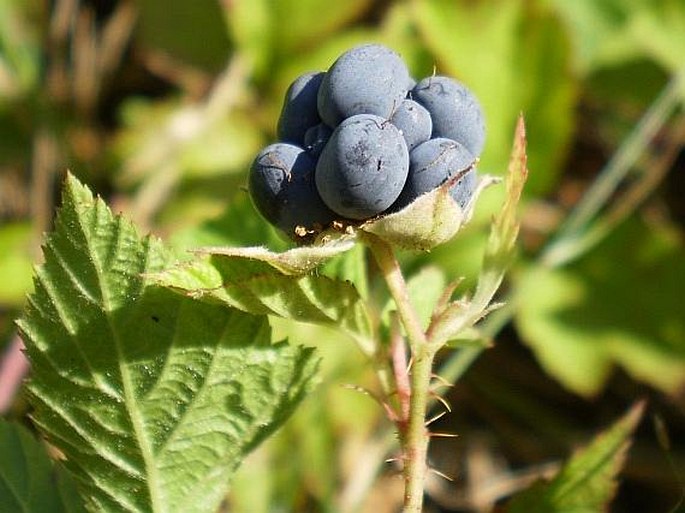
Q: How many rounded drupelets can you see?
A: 8